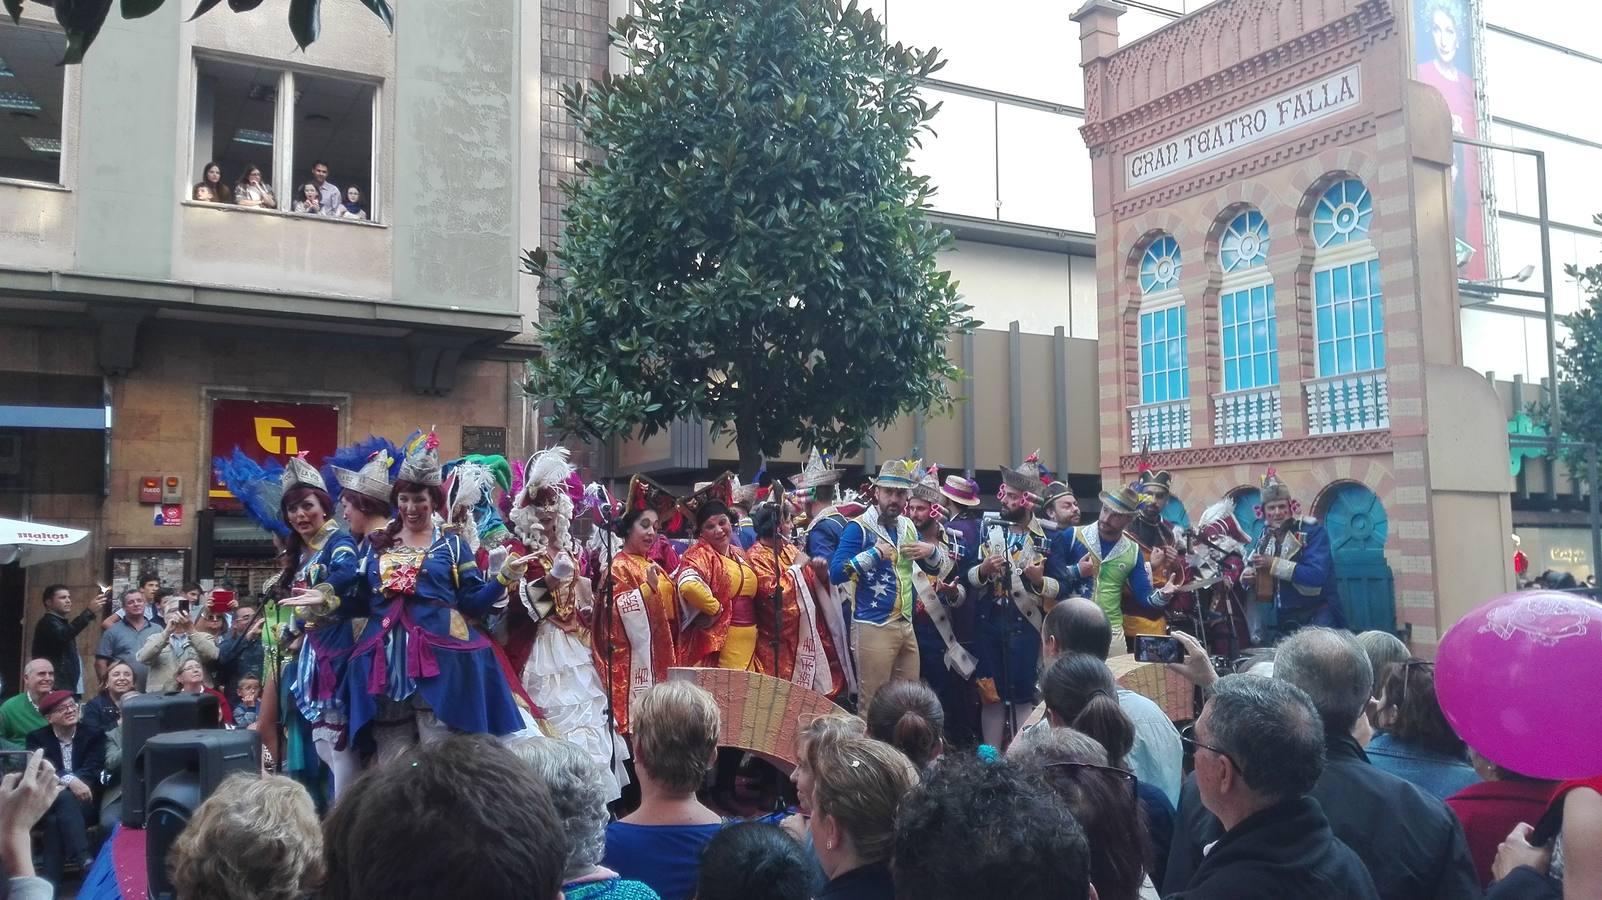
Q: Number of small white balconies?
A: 3